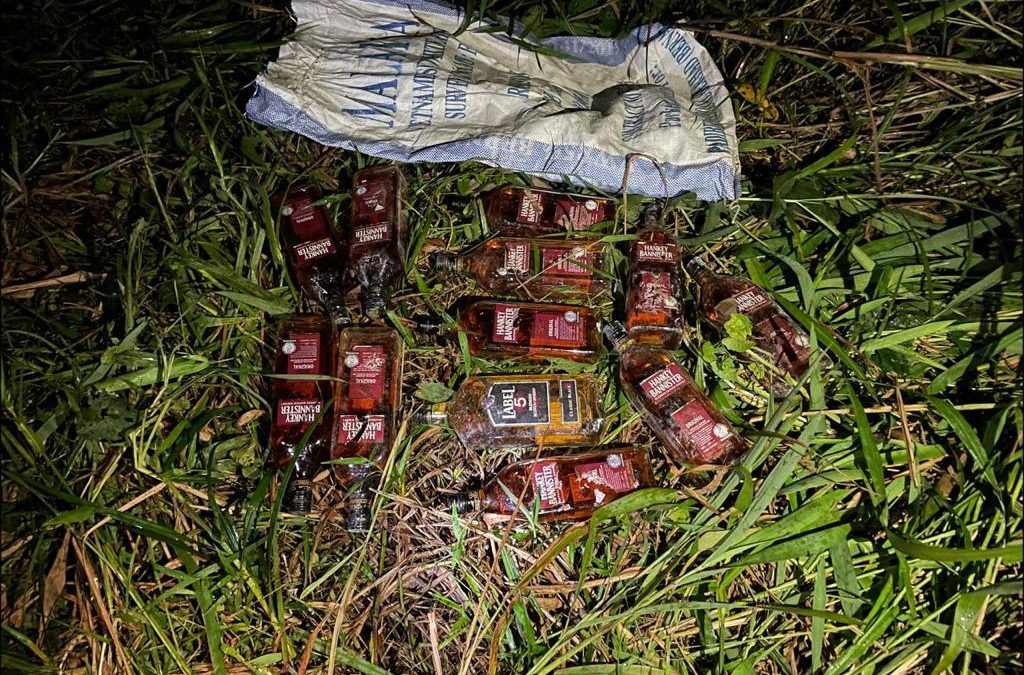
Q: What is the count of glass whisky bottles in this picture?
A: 12